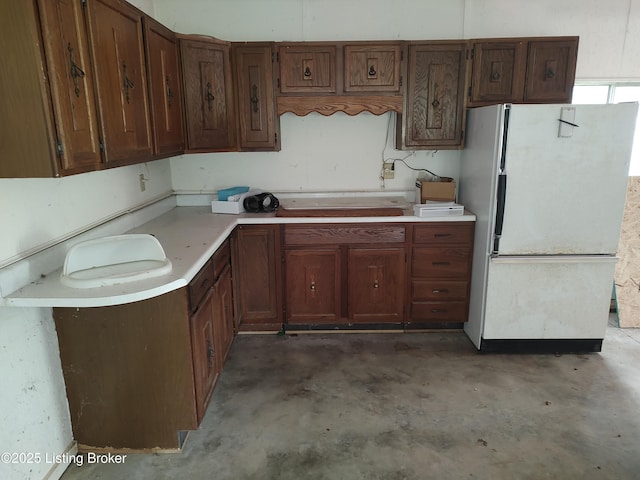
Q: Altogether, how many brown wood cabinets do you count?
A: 15